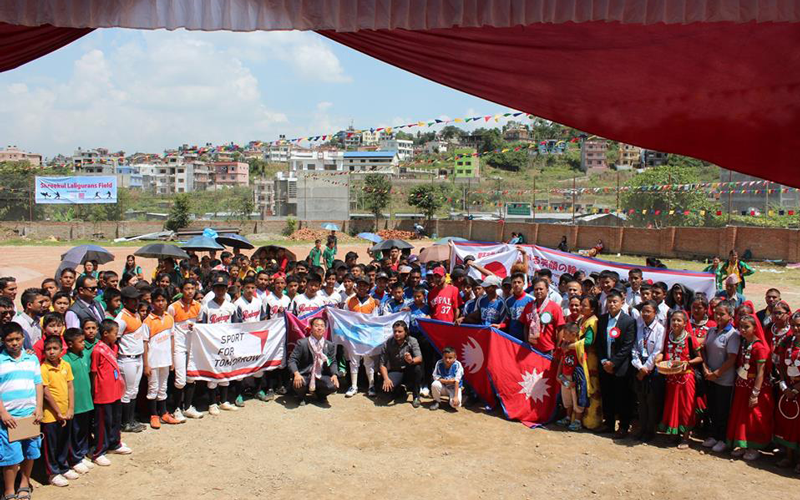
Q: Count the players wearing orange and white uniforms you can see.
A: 4